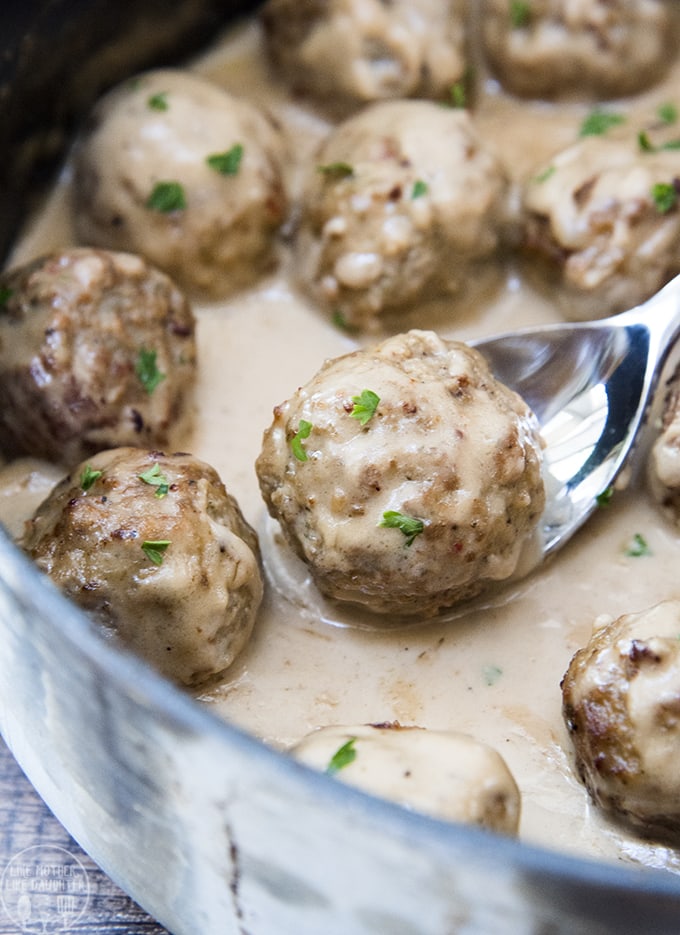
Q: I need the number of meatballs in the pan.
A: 11